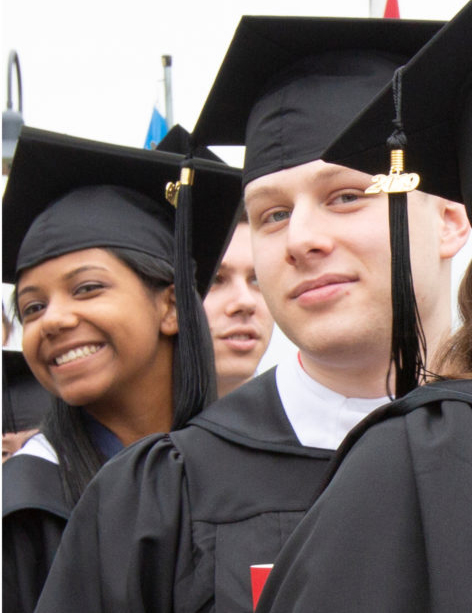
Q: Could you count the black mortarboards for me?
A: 5